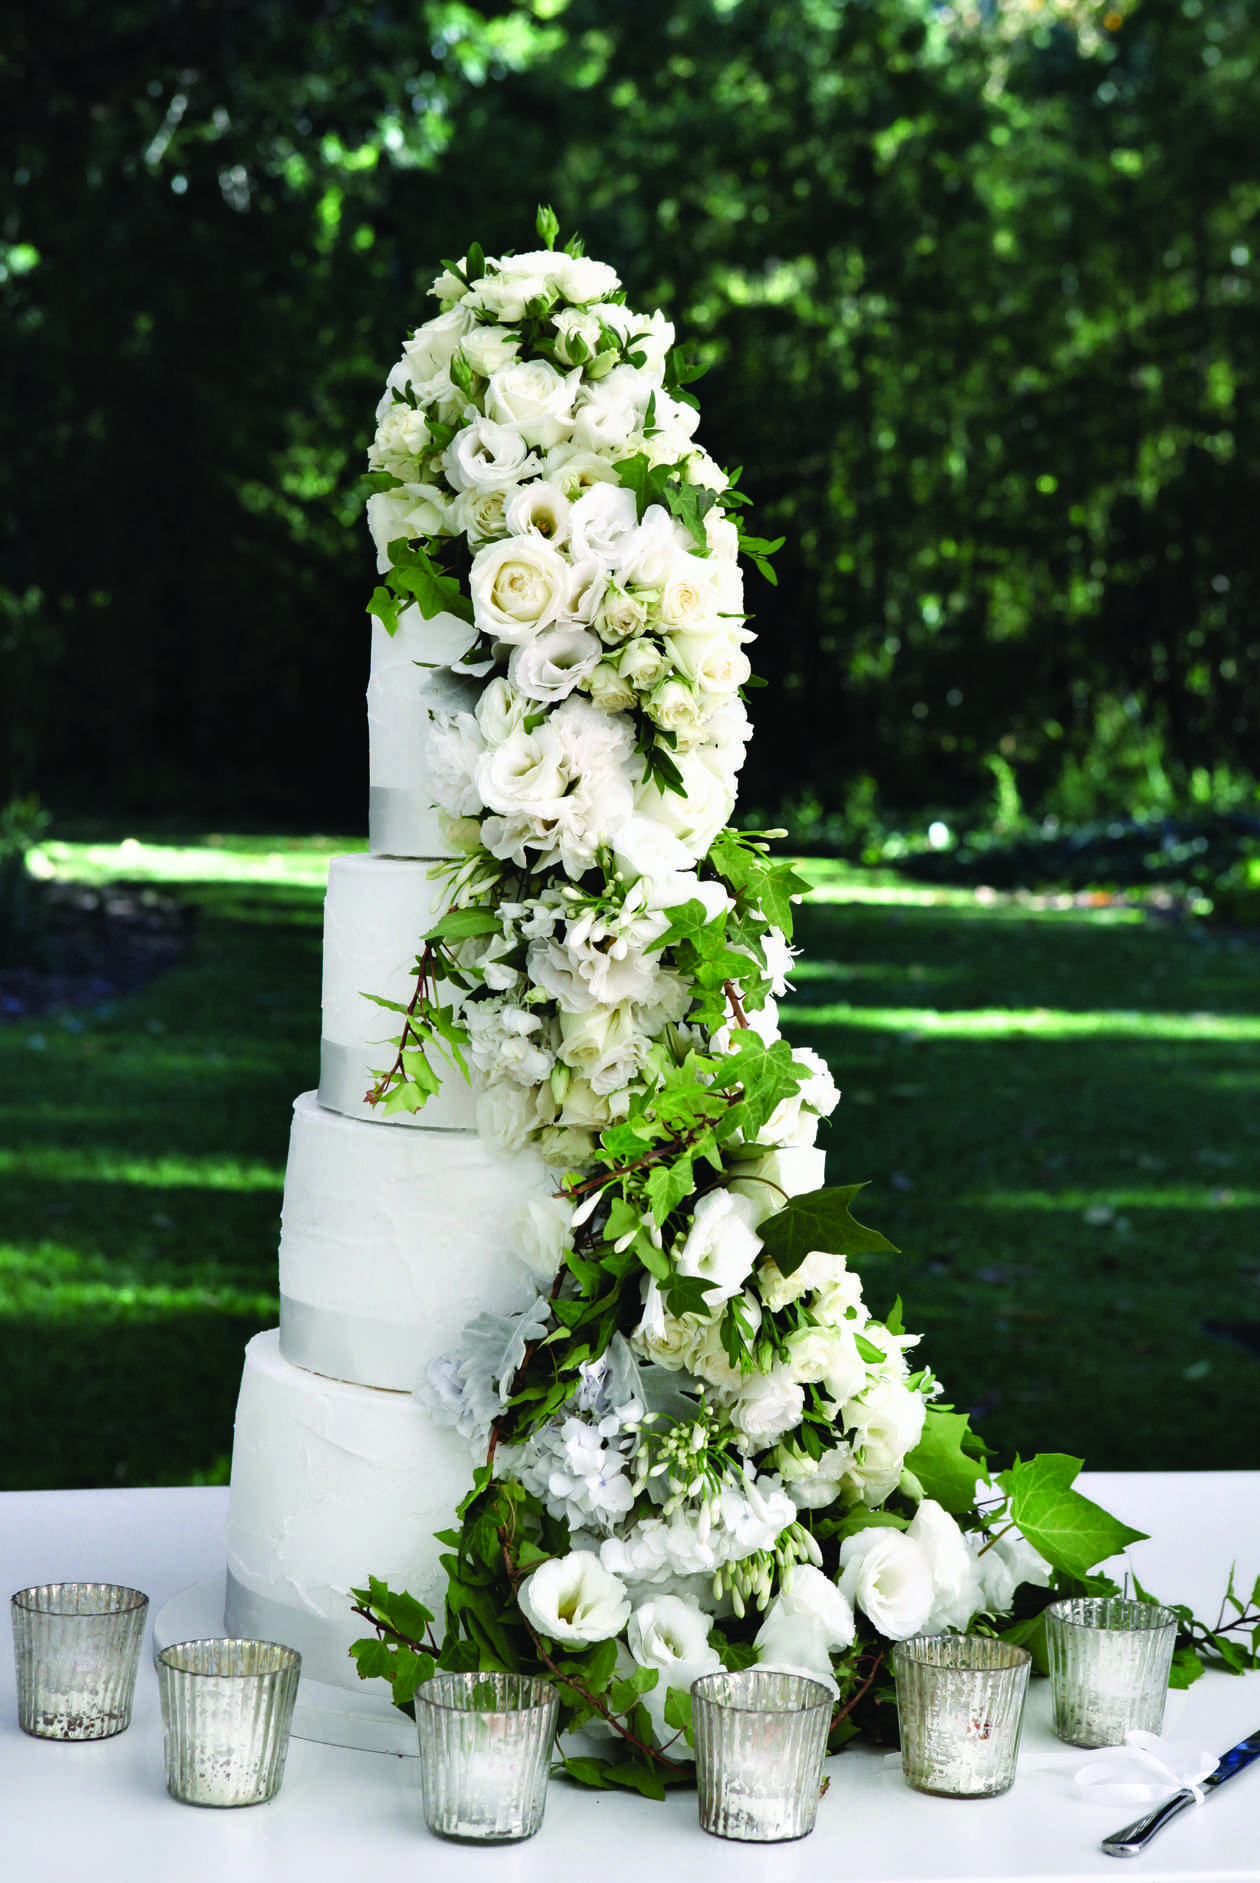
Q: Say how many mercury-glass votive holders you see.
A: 6